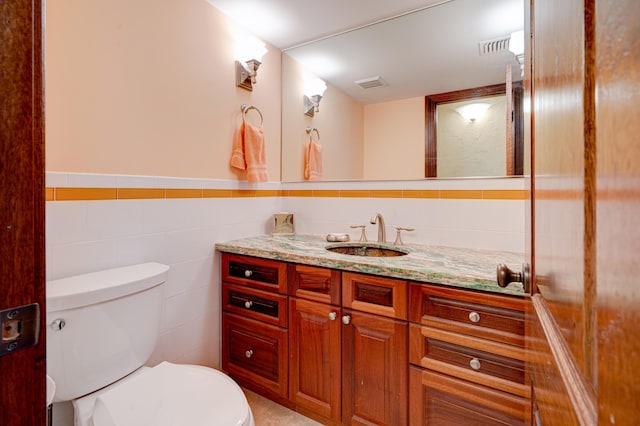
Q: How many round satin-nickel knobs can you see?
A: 7